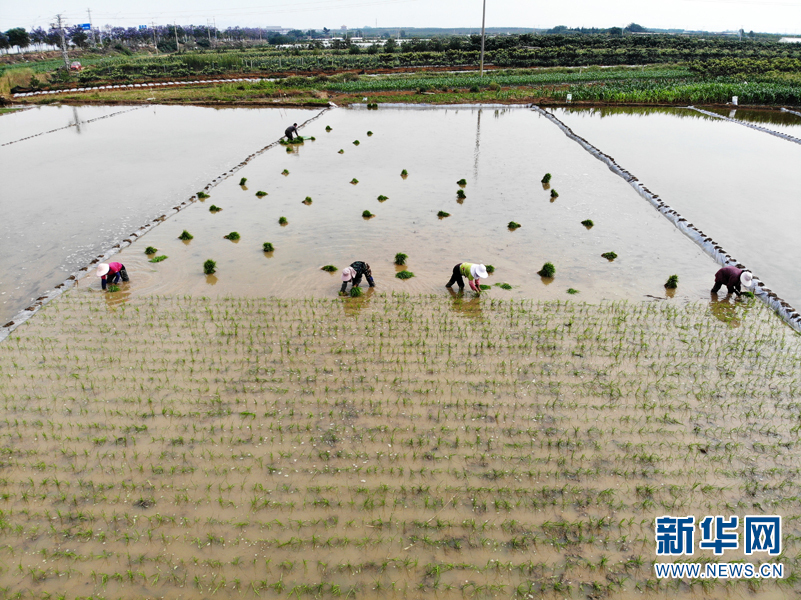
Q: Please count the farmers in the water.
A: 5